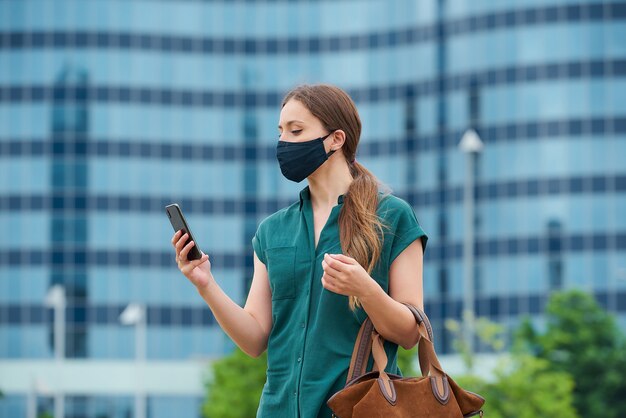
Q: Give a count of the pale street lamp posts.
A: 3